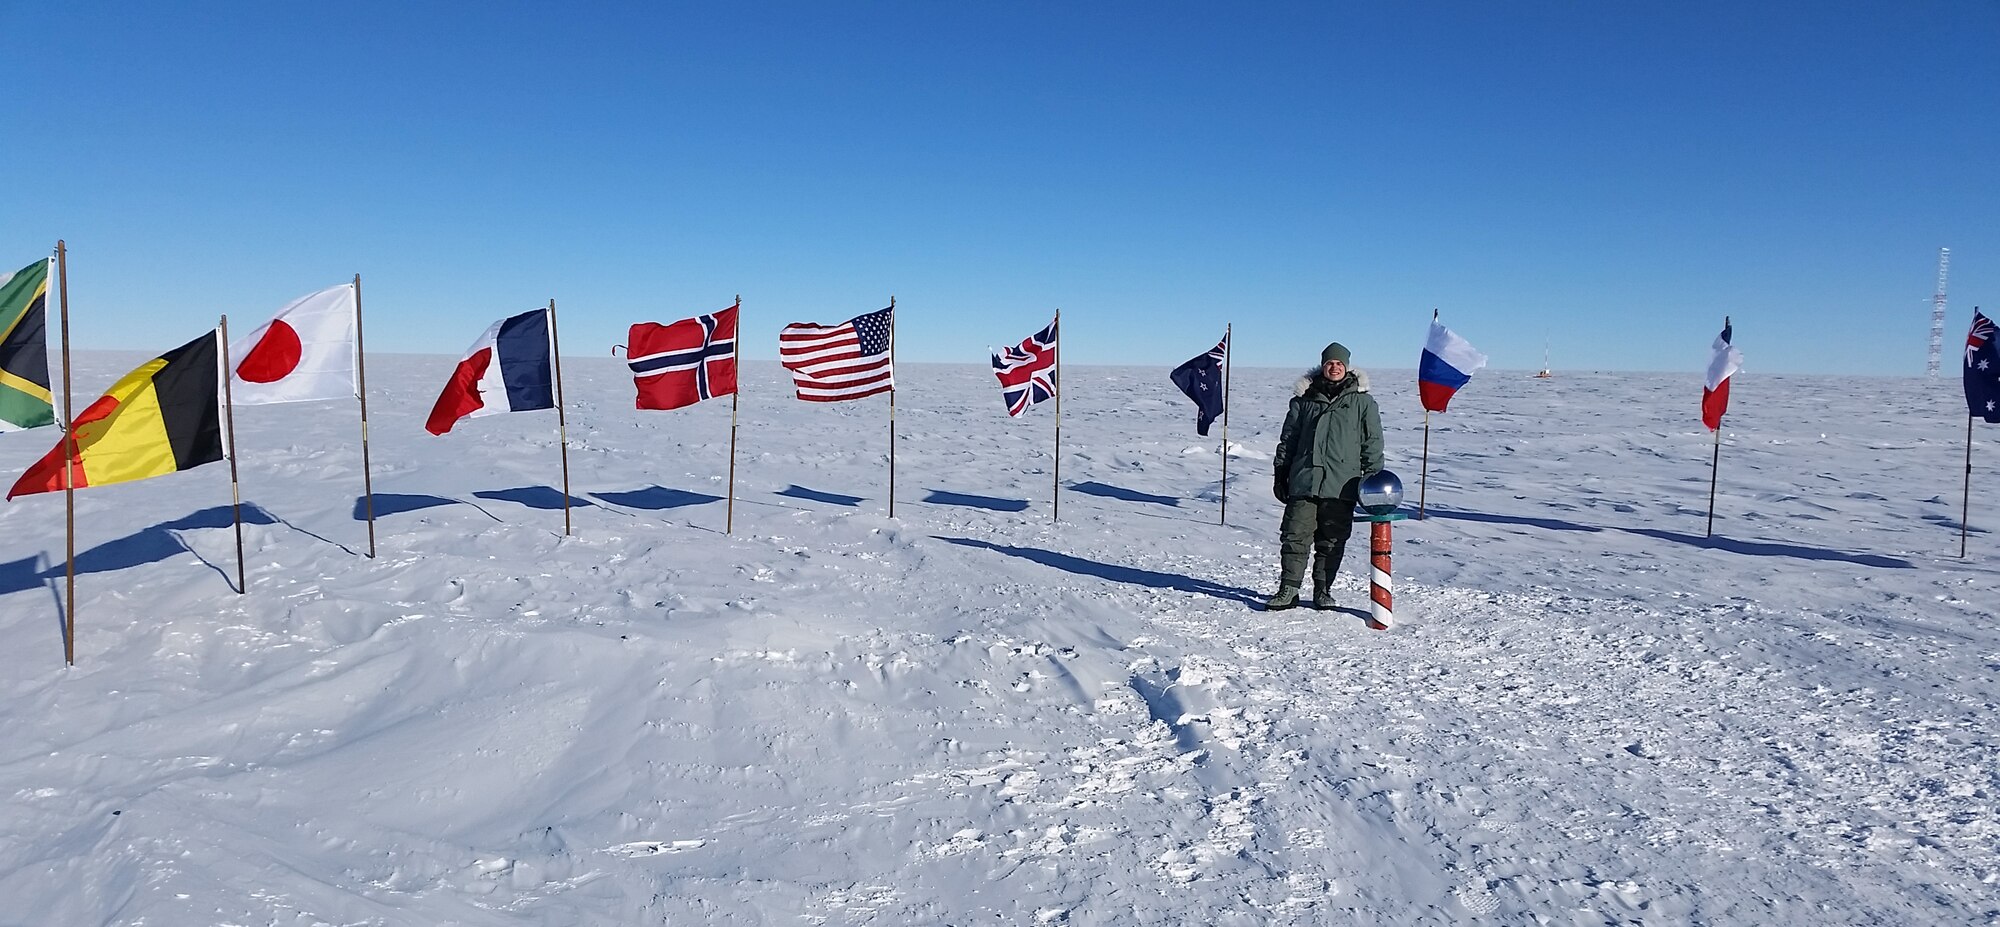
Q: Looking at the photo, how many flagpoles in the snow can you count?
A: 11